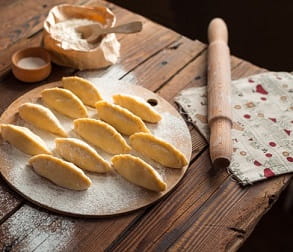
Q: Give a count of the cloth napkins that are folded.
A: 1